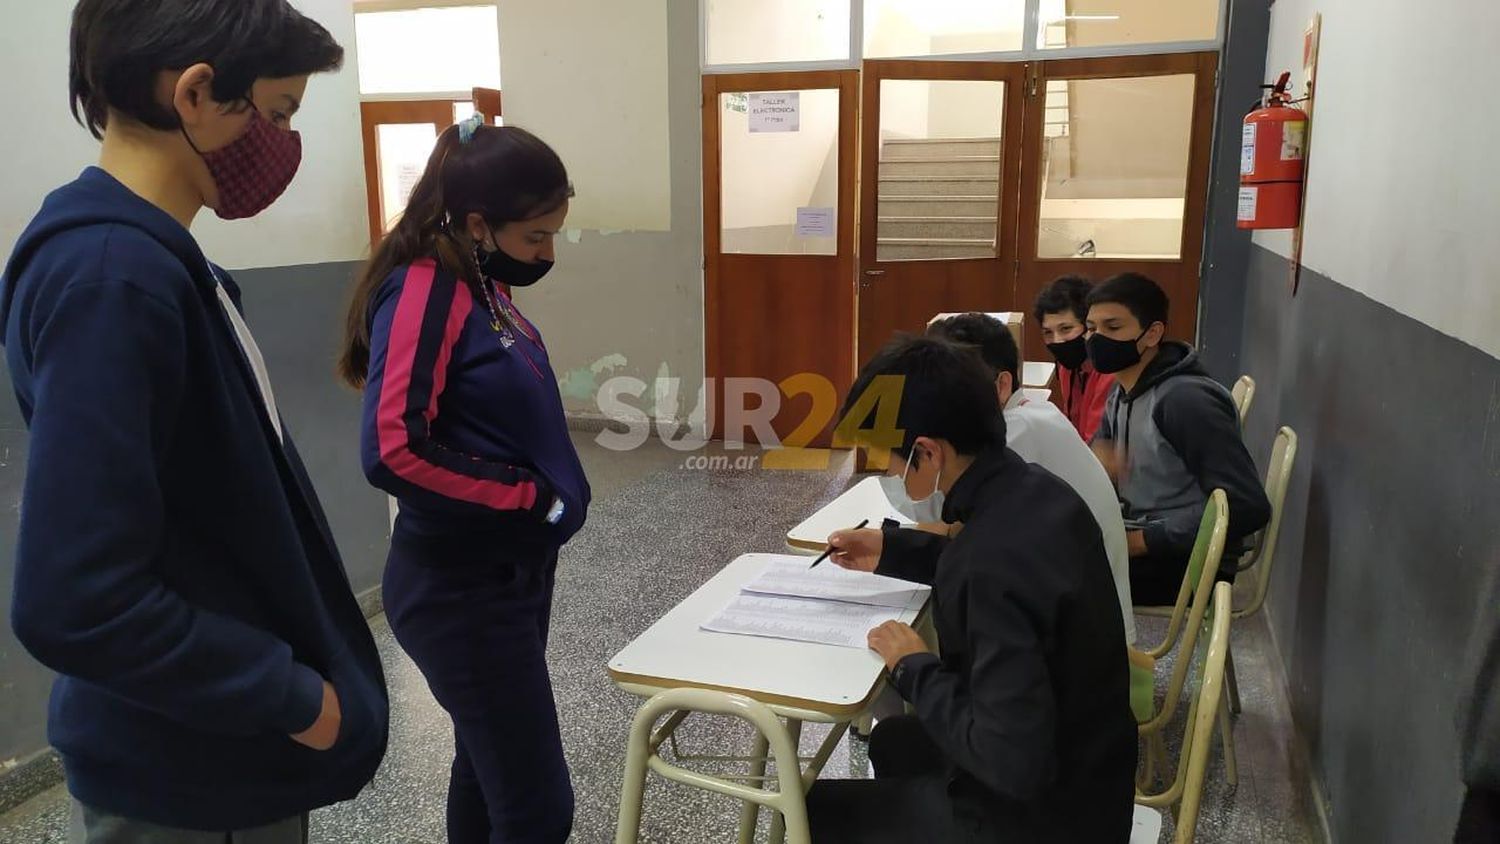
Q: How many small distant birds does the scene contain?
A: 0